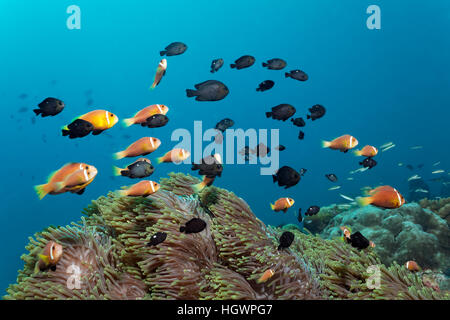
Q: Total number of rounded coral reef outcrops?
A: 1